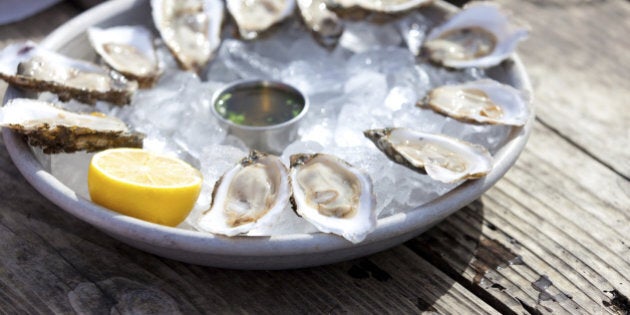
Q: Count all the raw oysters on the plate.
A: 12